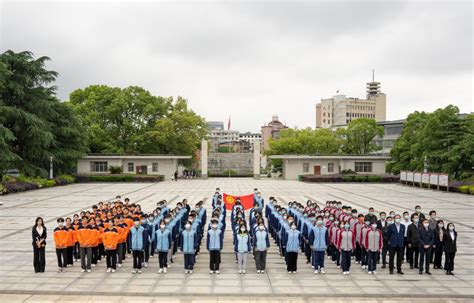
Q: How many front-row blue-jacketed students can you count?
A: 8